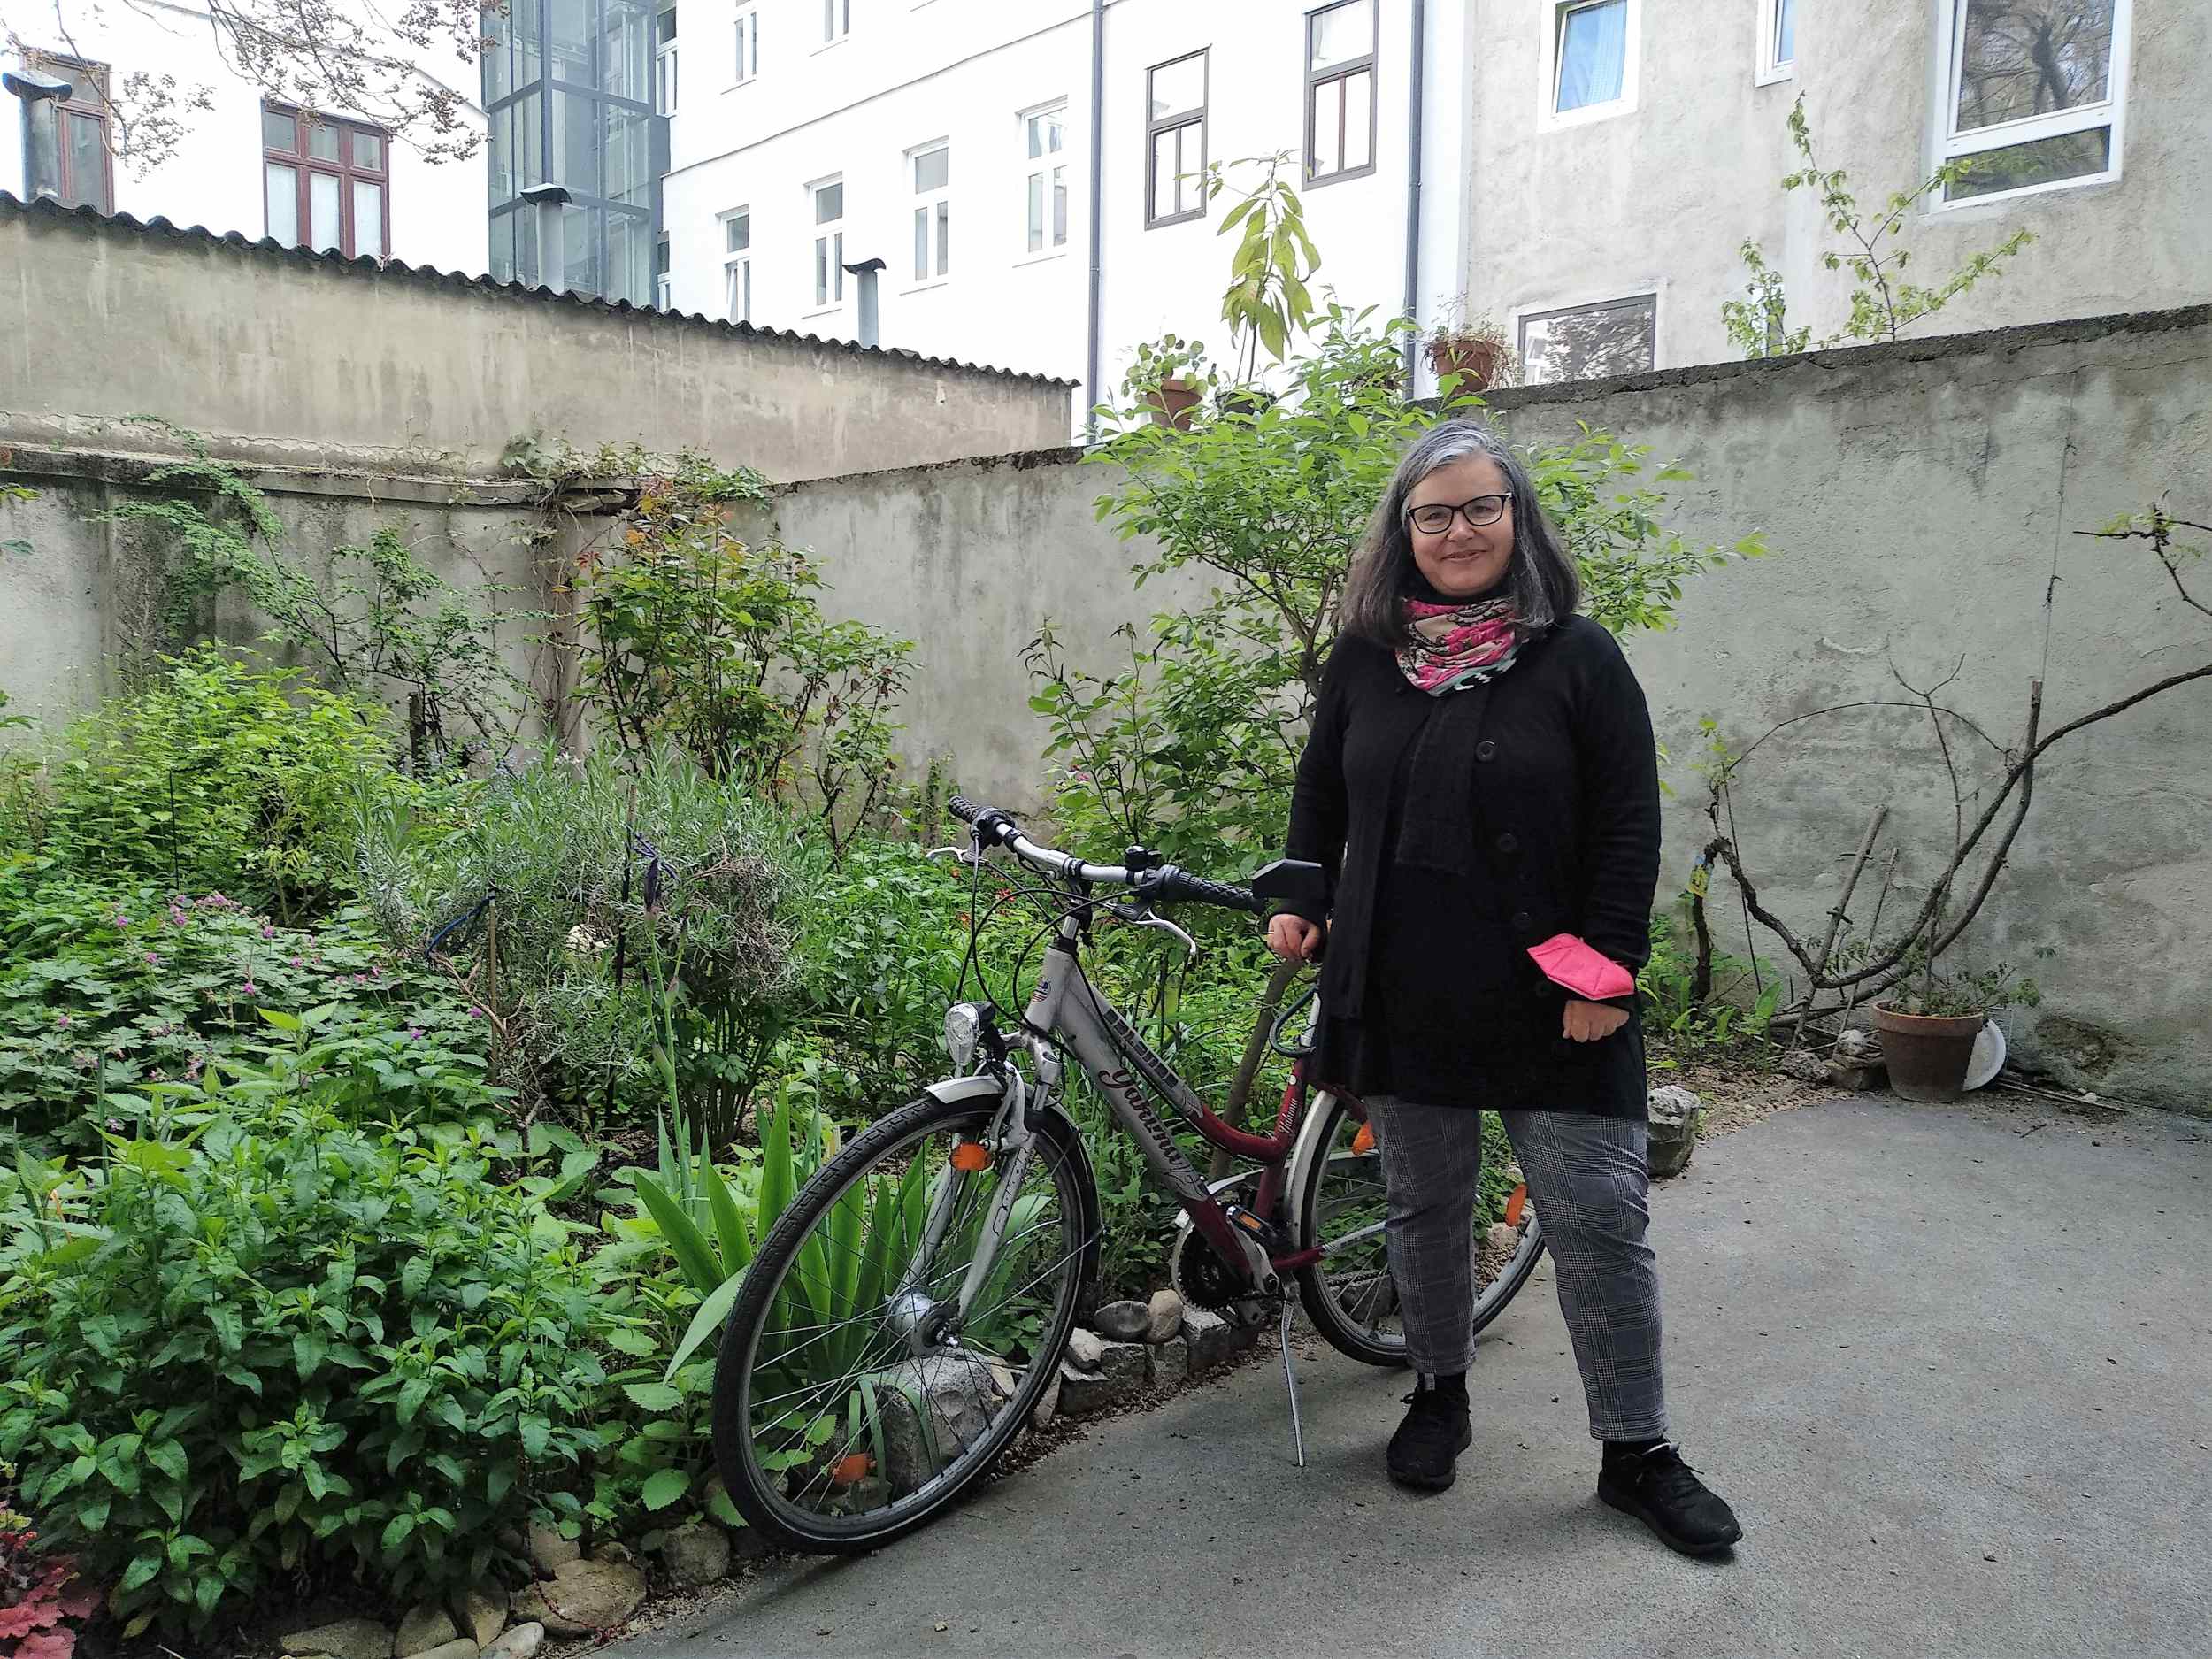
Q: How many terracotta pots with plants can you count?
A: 3